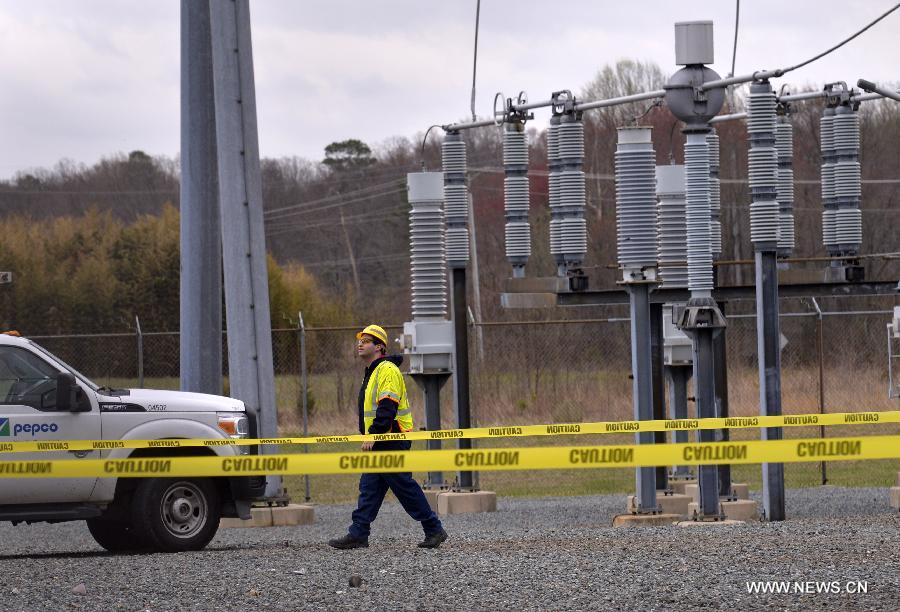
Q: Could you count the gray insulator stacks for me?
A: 13